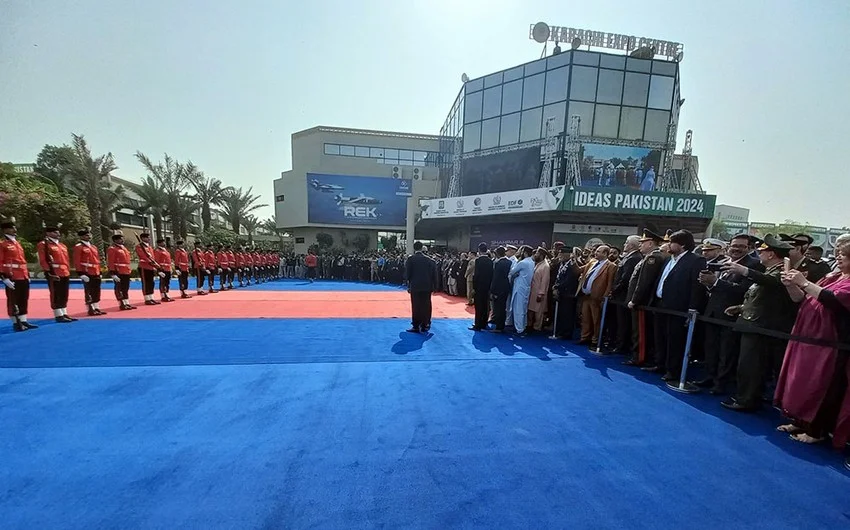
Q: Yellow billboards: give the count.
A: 0